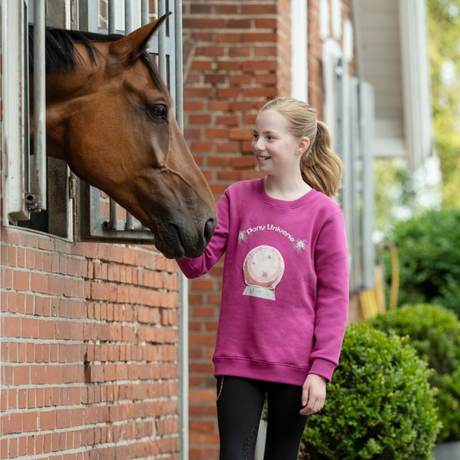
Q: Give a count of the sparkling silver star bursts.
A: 2